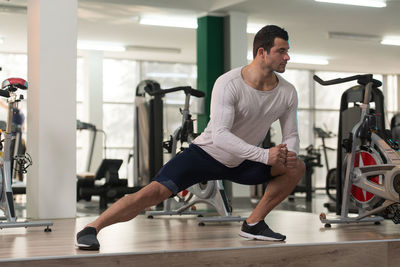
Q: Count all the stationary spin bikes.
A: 3